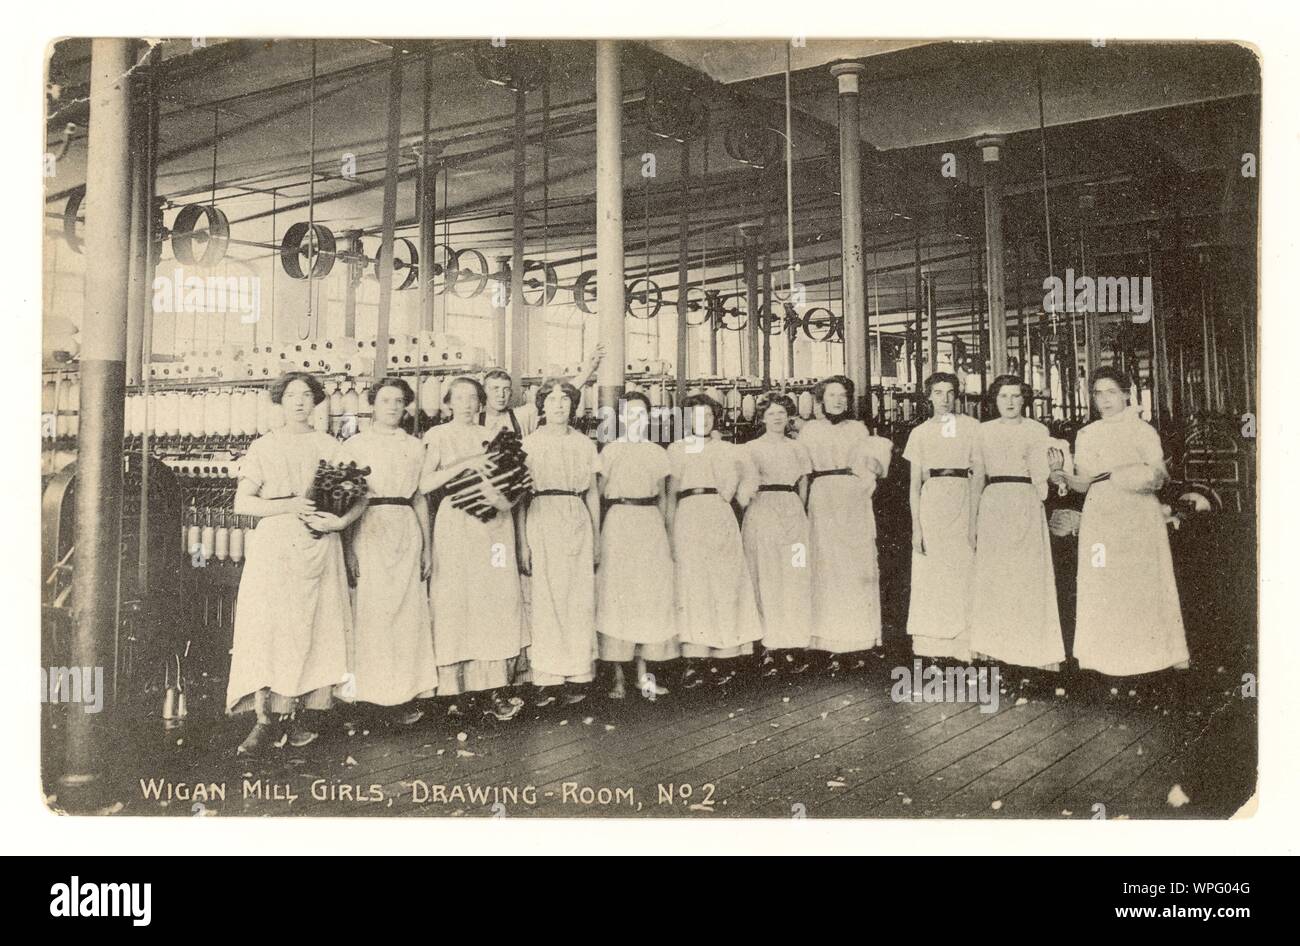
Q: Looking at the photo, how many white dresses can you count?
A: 11